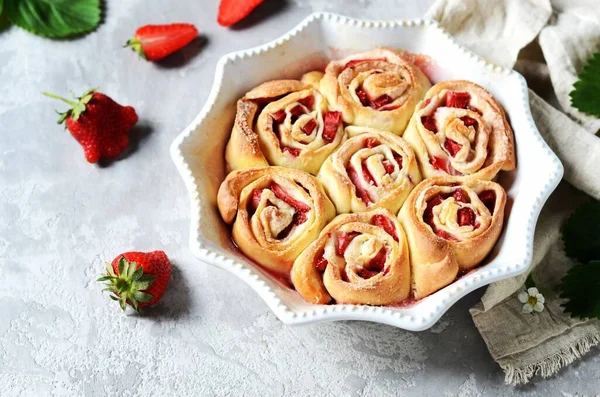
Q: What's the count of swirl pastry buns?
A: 7